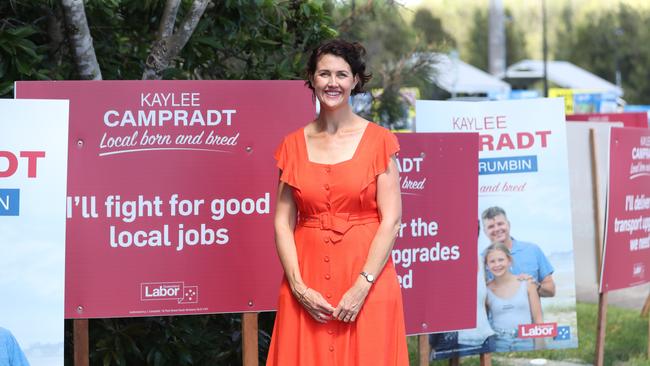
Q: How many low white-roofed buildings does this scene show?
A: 2